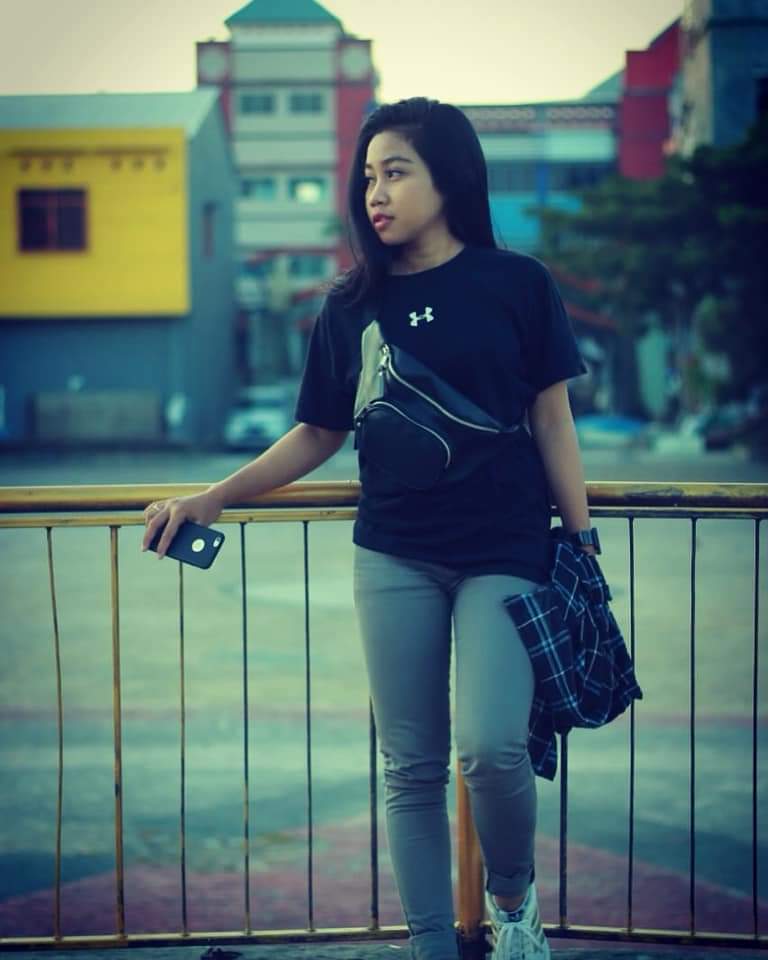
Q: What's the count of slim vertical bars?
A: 10